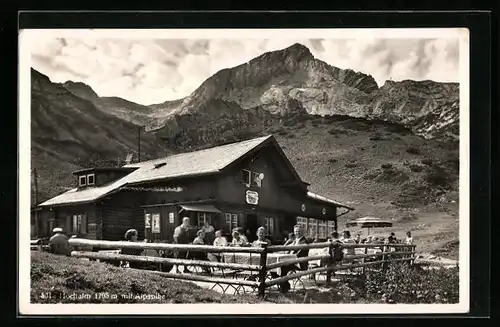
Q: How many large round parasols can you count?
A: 1